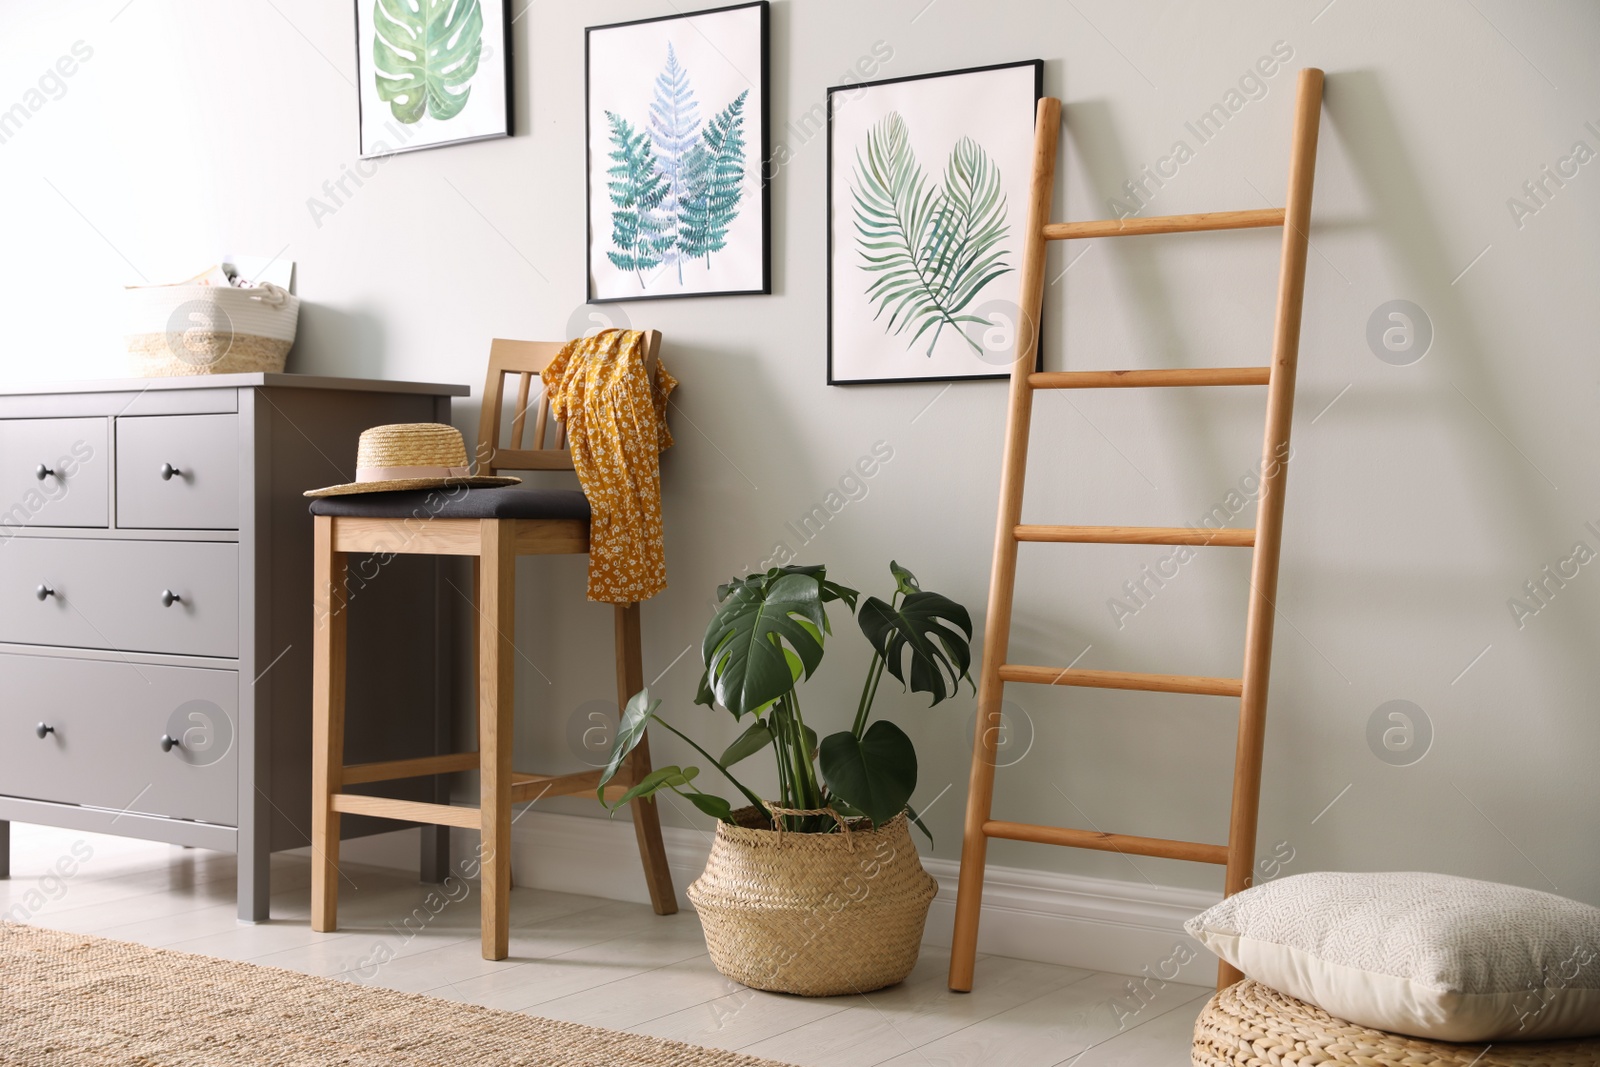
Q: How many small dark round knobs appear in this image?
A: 6